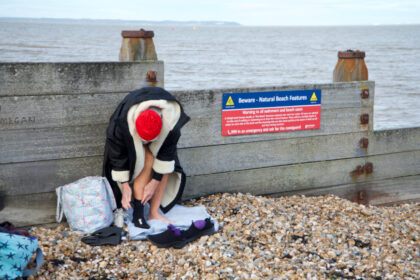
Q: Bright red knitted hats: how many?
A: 1